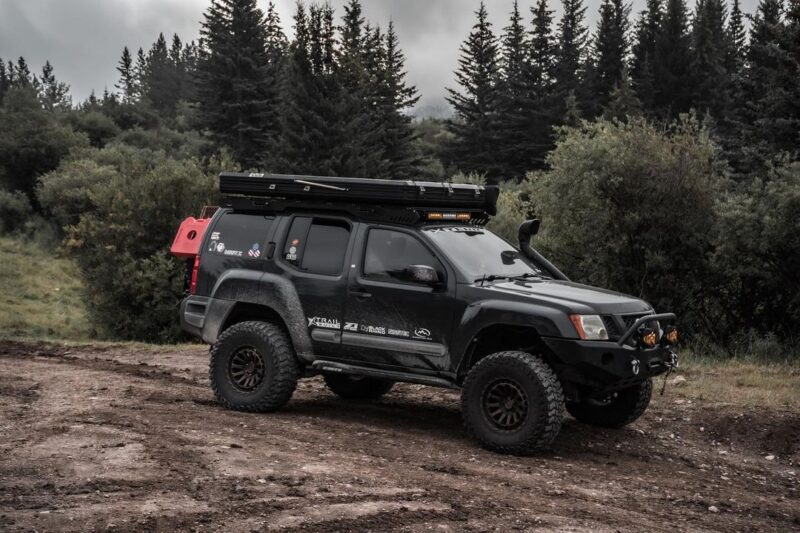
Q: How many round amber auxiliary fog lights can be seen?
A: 2